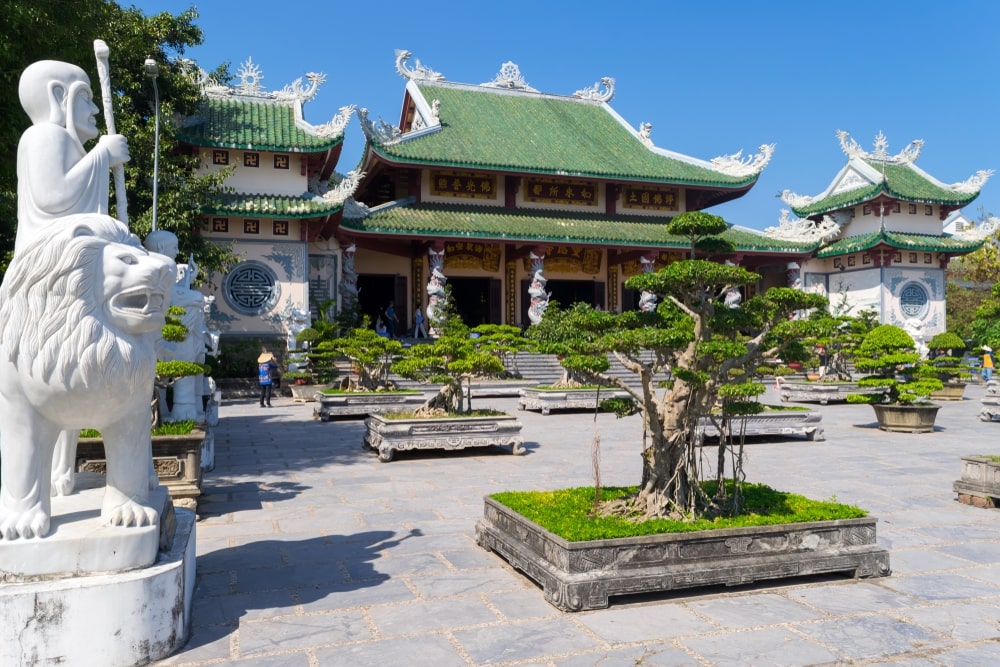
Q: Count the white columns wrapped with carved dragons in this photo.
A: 6